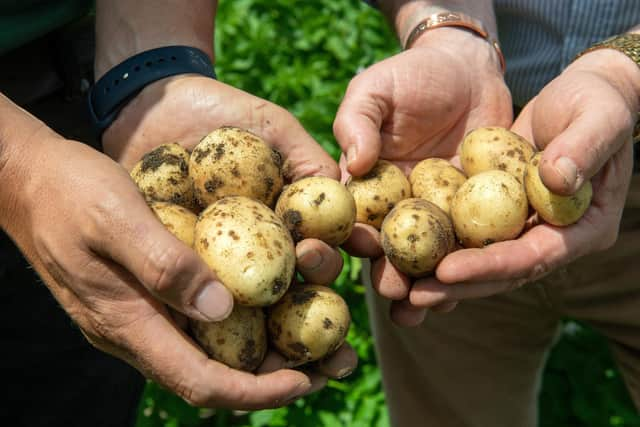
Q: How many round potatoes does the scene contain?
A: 13